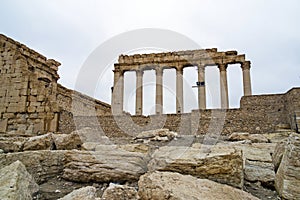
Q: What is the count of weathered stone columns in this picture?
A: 7